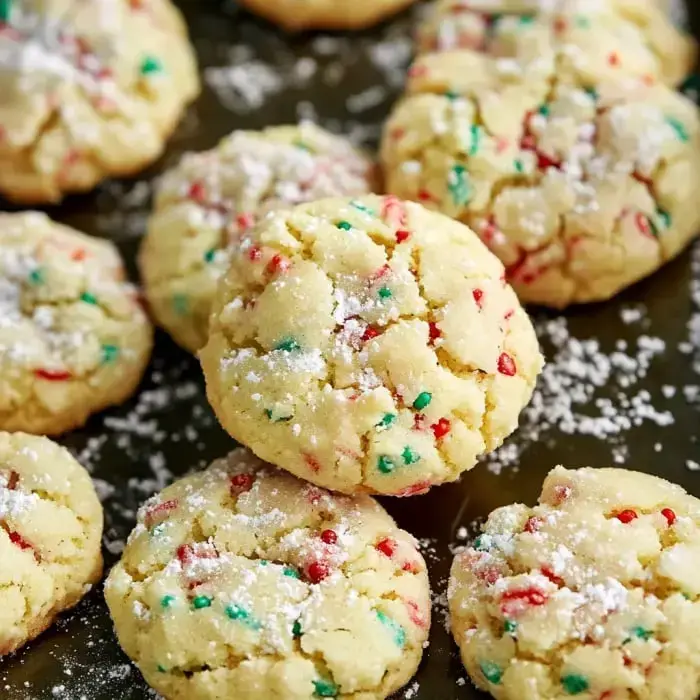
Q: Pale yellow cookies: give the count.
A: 10